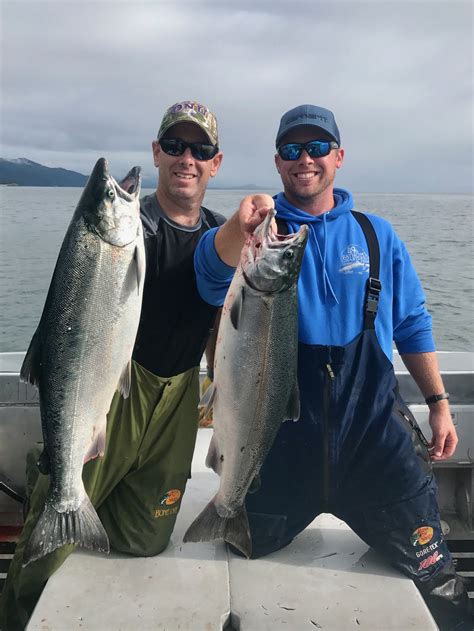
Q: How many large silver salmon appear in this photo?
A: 2